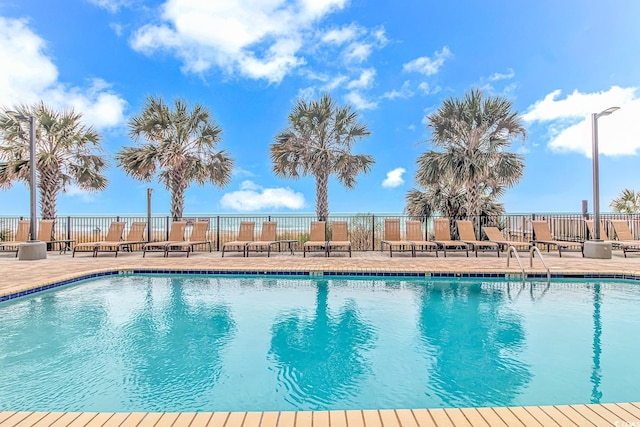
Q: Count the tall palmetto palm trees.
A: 4